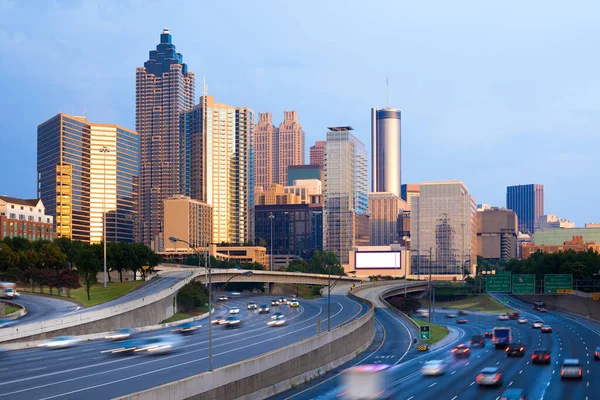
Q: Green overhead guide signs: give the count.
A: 3